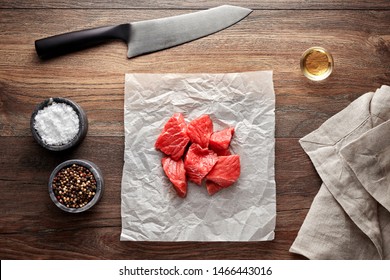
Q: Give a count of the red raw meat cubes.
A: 6